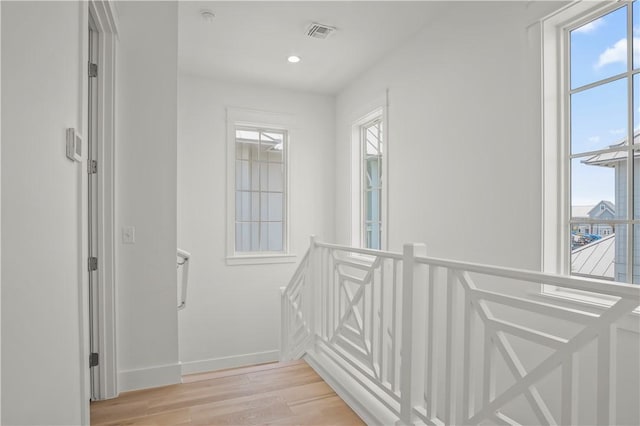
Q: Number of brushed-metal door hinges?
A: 4